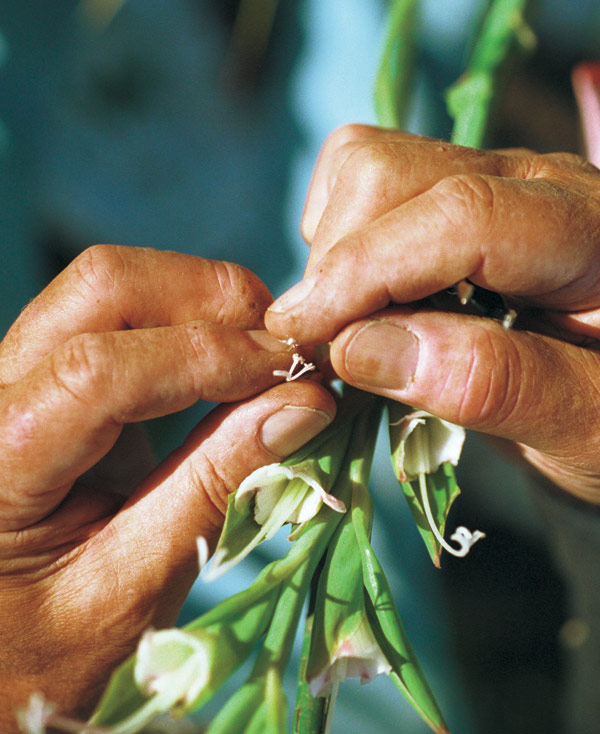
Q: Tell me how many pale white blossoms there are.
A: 4